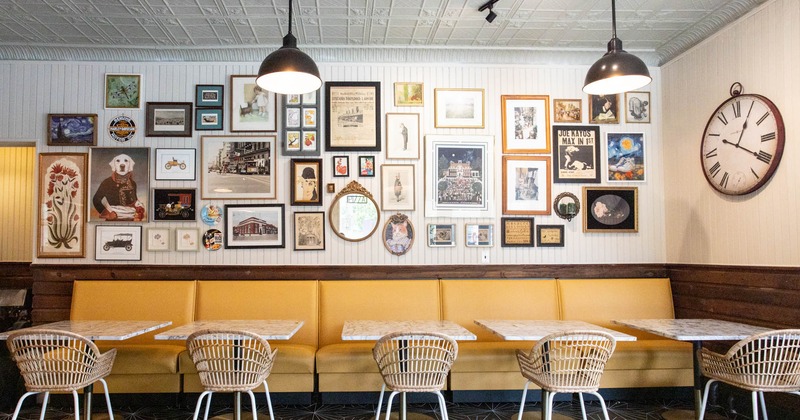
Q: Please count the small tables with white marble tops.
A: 5